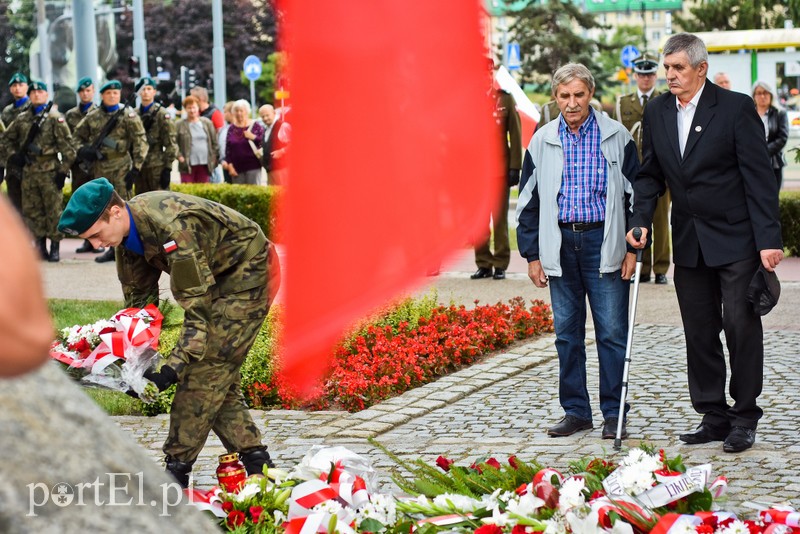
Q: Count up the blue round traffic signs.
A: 2